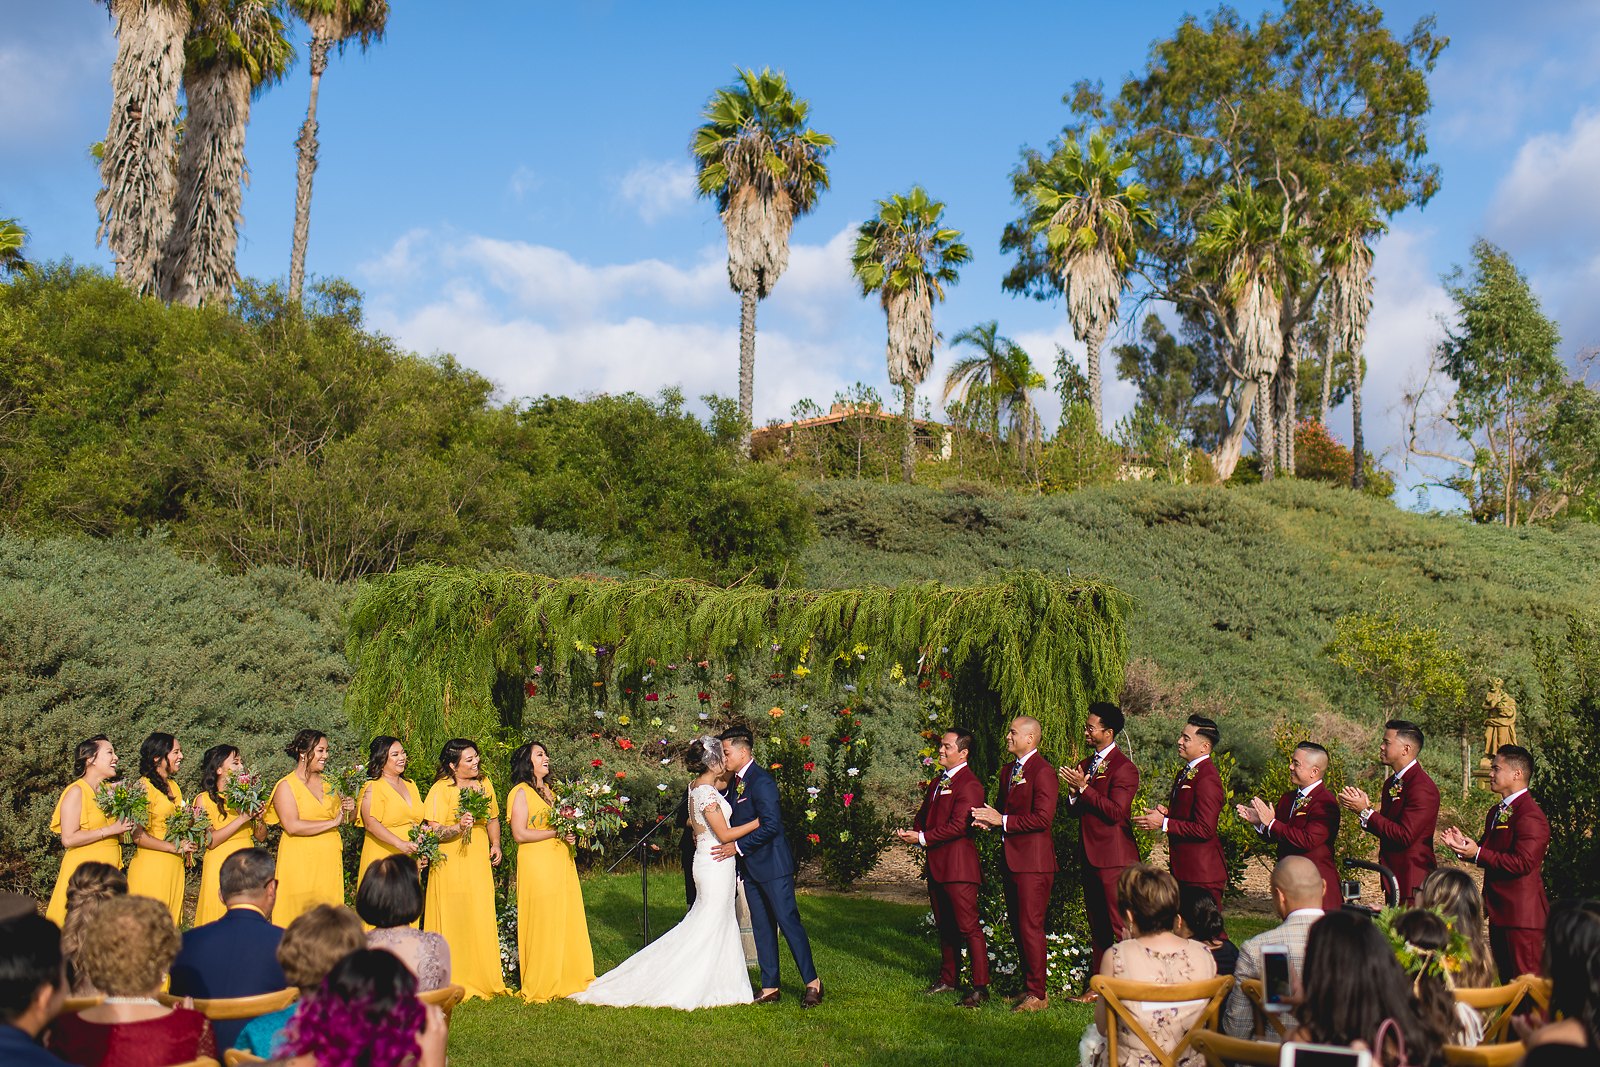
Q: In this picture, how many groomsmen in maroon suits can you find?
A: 7